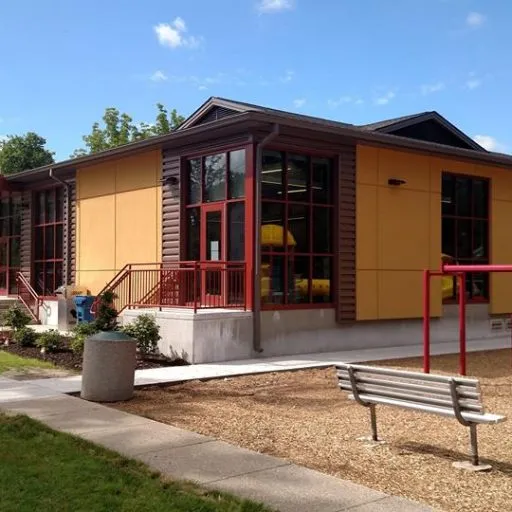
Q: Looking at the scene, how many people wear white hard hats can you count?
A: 0